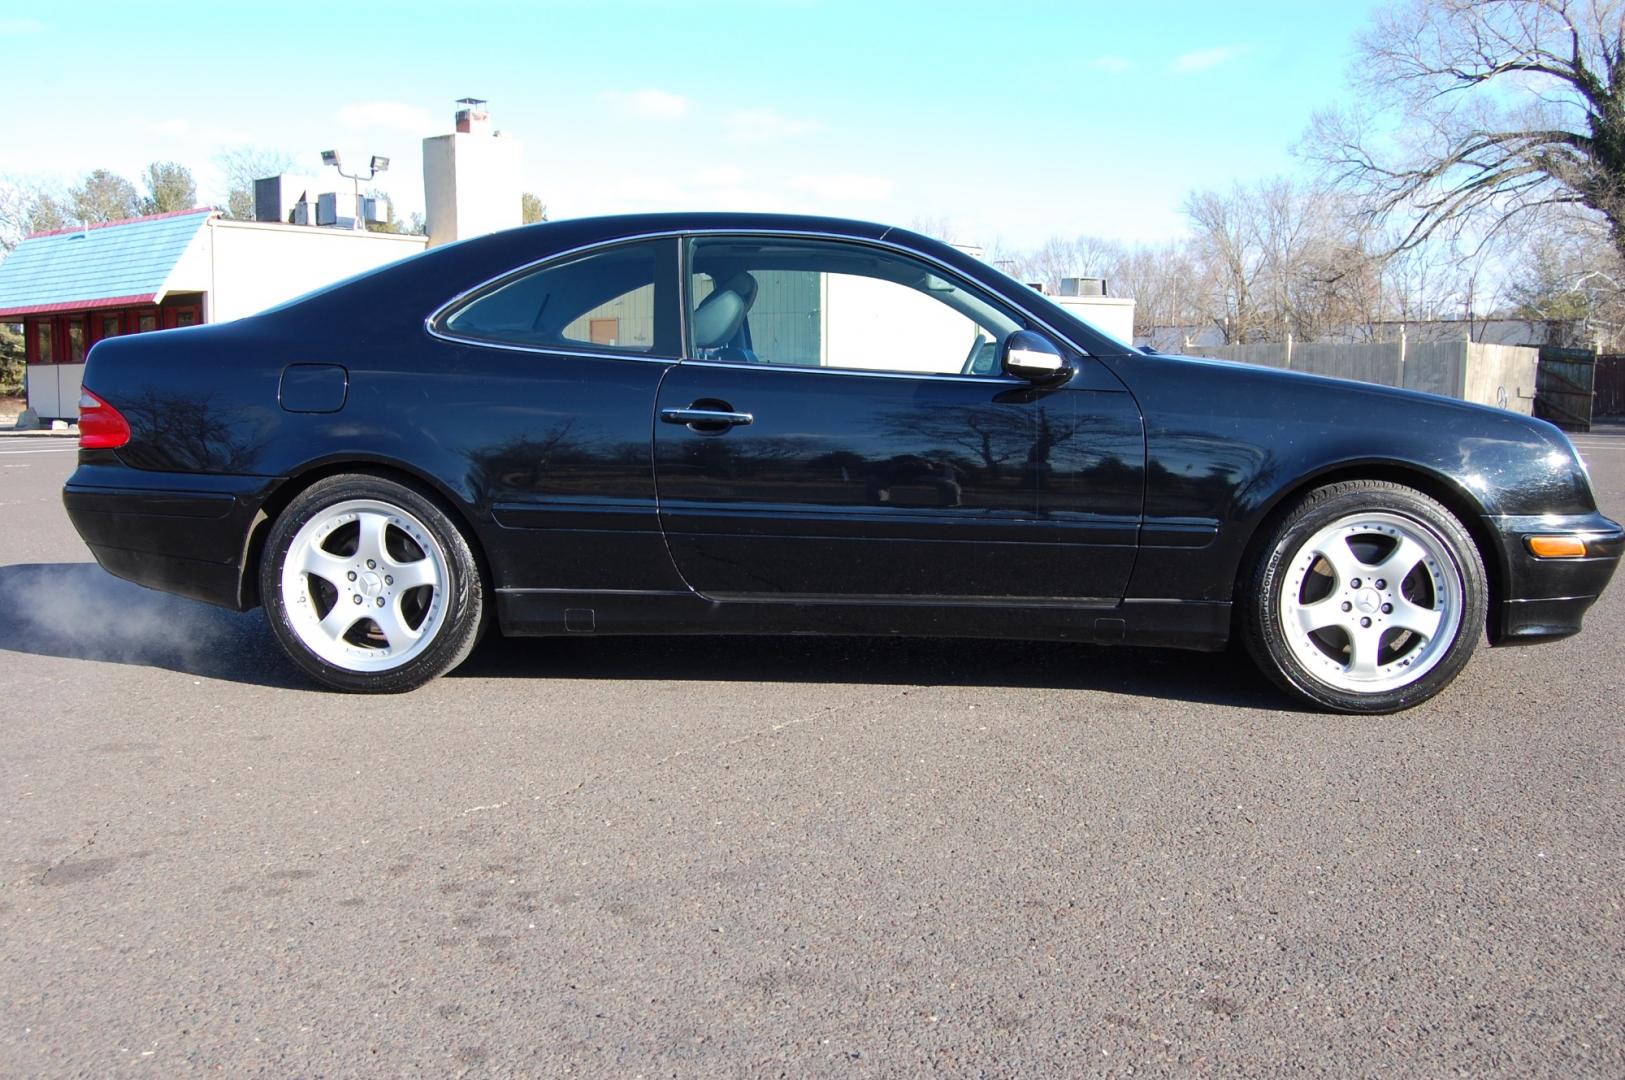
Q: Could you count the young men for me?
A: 0